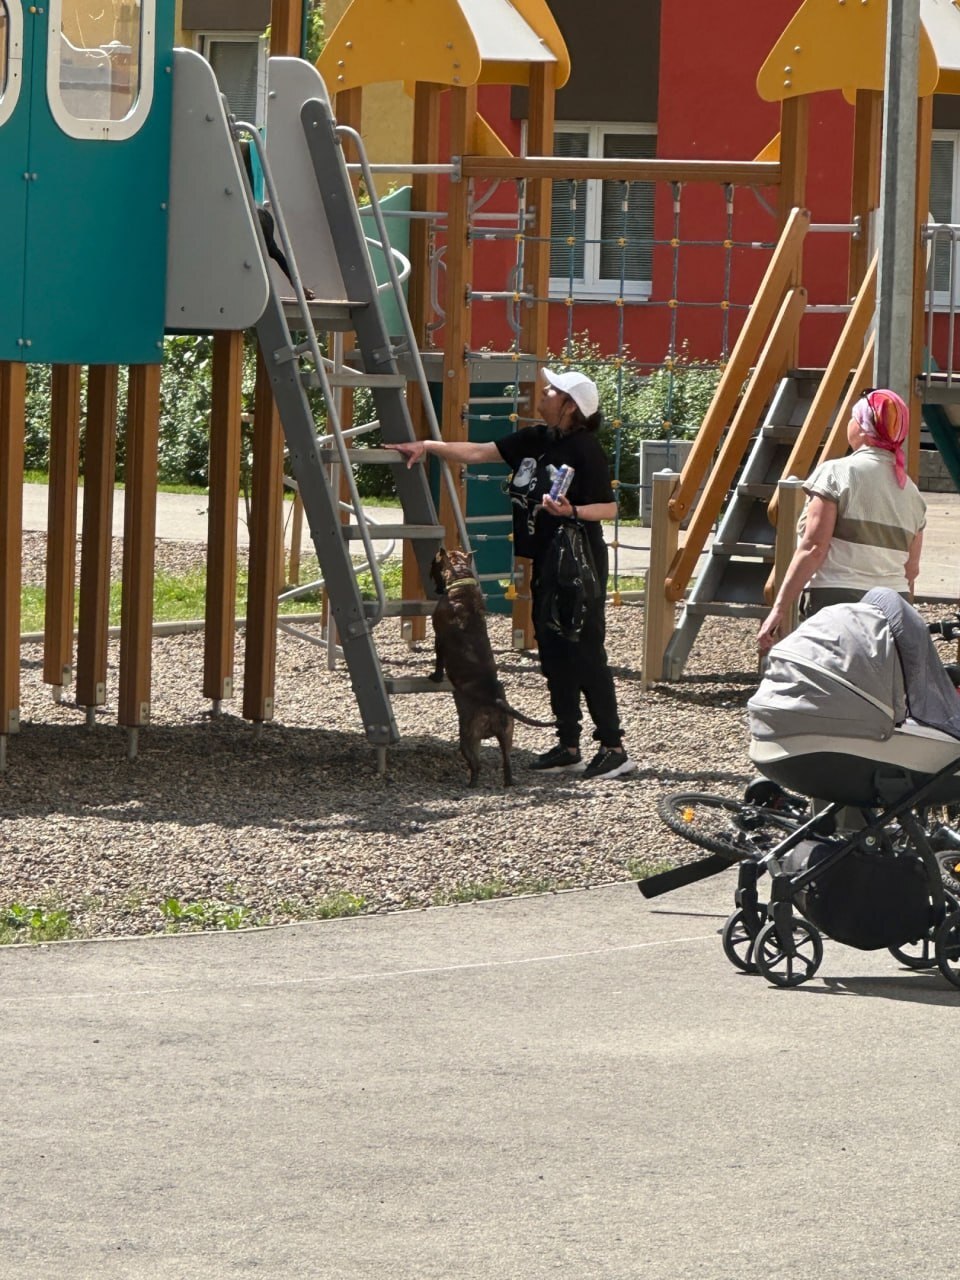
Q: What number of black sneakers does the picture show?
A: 2